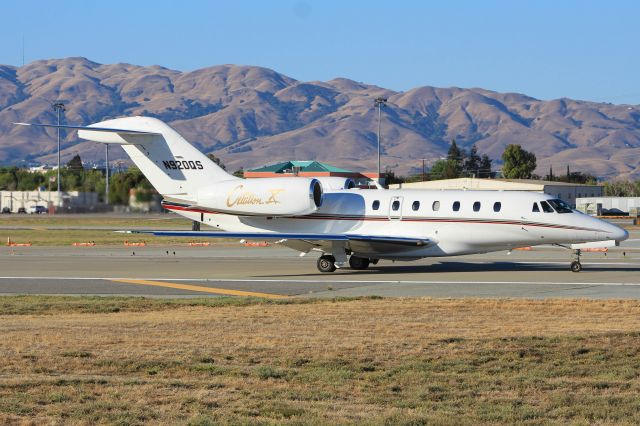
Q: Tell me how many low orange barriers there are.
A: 7